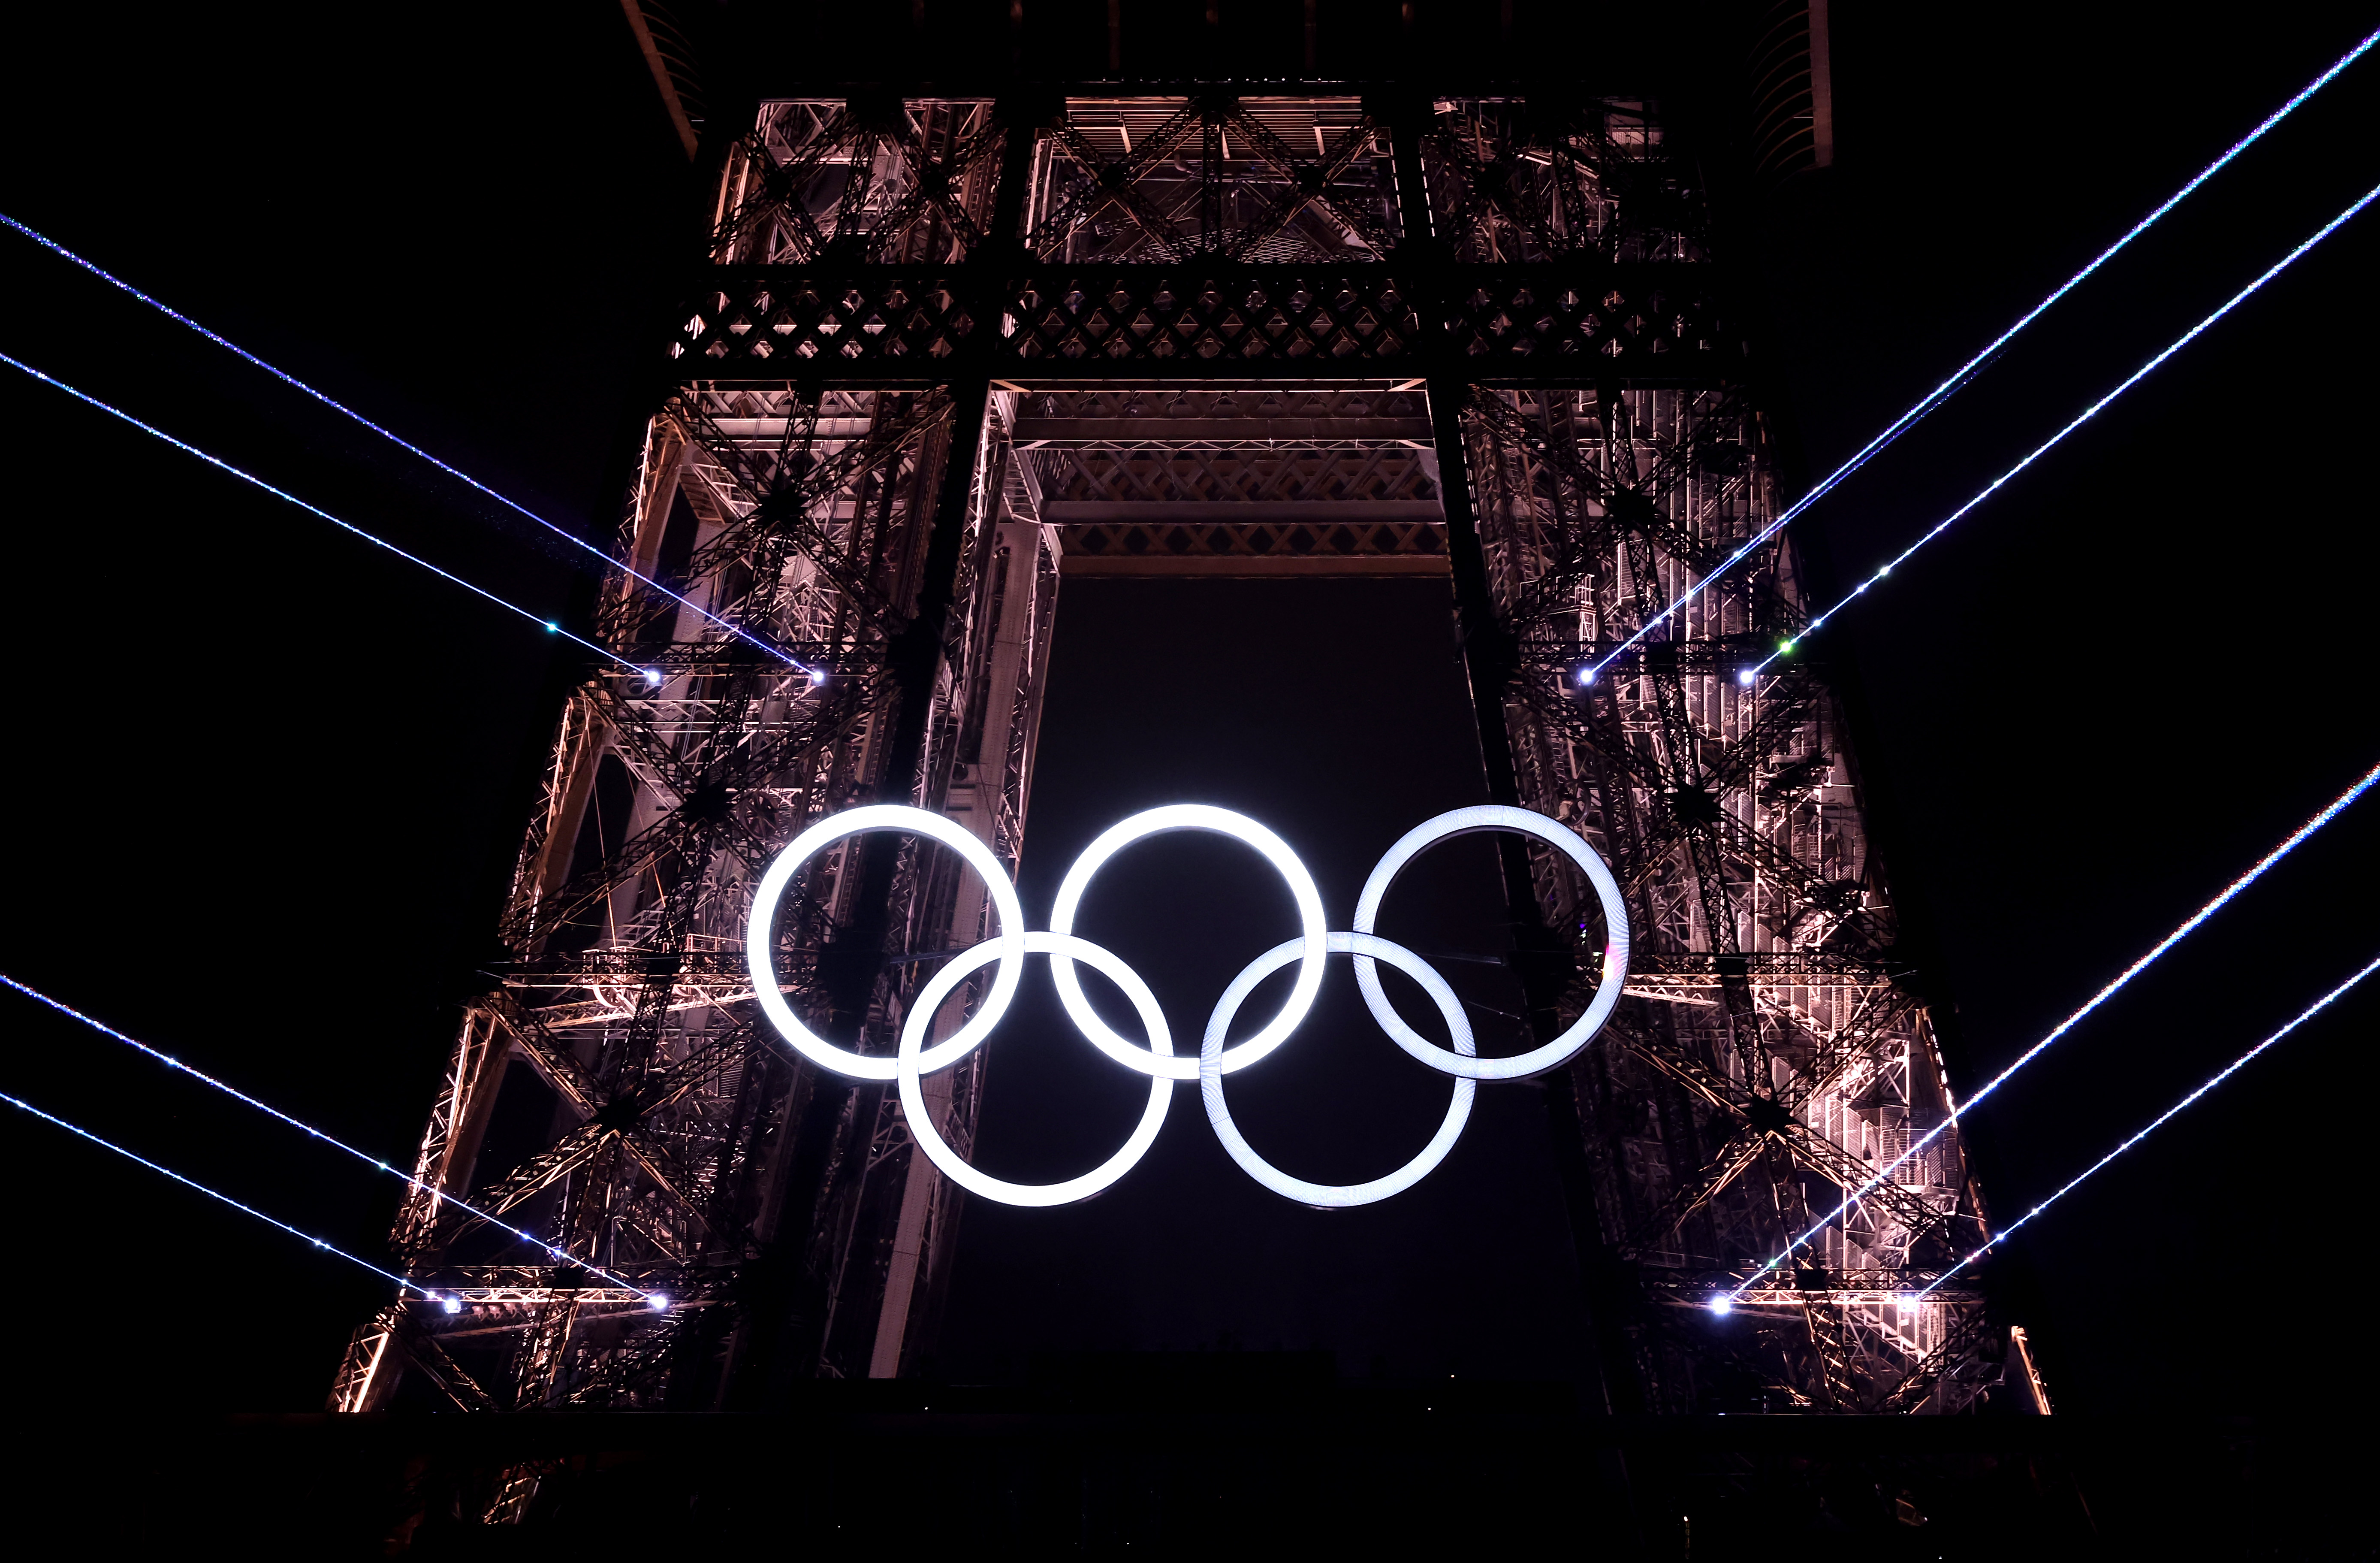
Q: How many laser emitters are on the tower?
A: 8